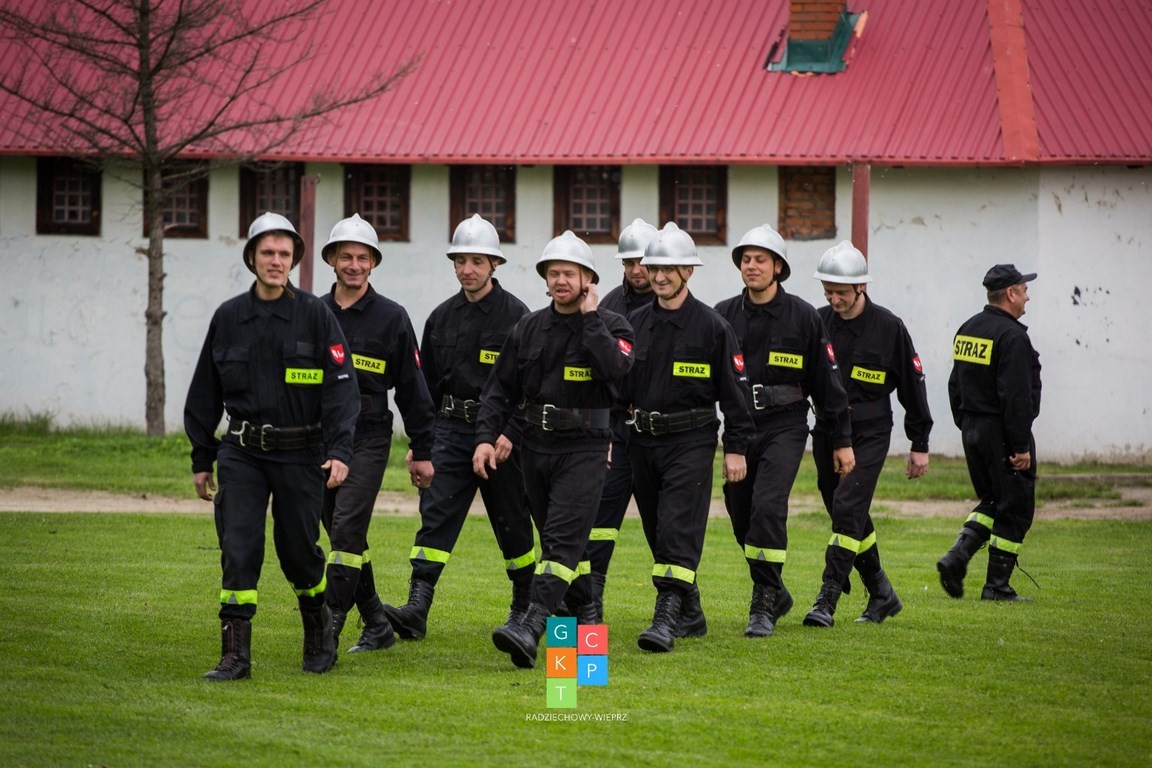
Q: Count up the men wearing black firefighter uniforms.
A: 9